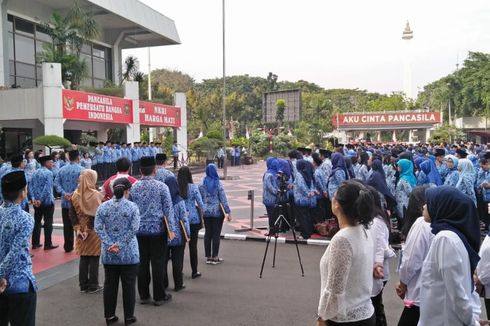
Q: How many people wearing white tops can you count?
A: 5